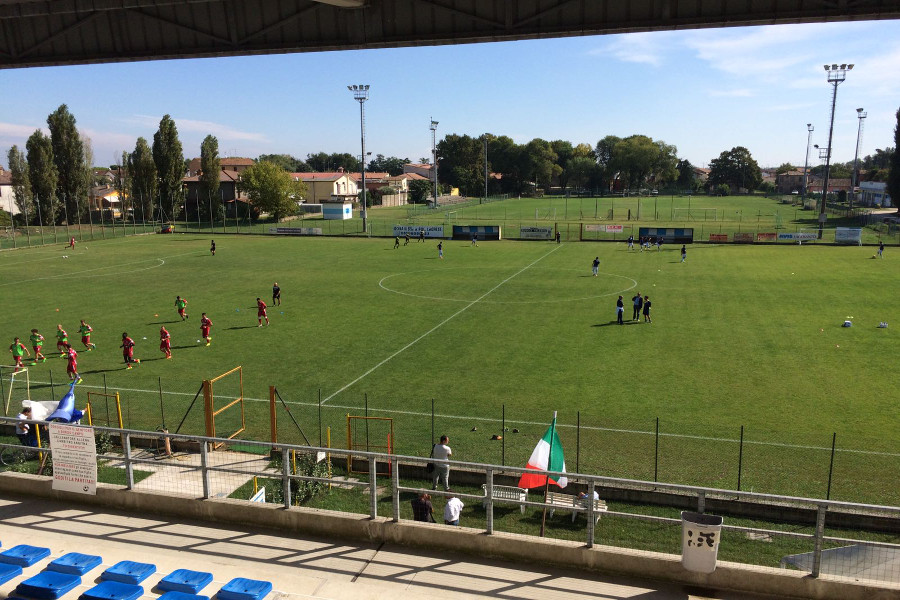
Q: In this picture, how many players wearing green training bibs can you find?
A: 5